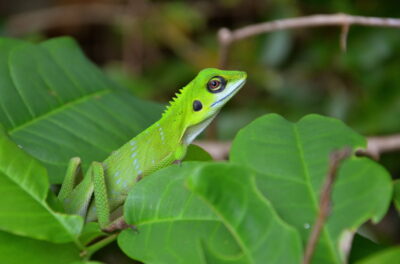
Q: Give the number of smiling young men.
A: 0